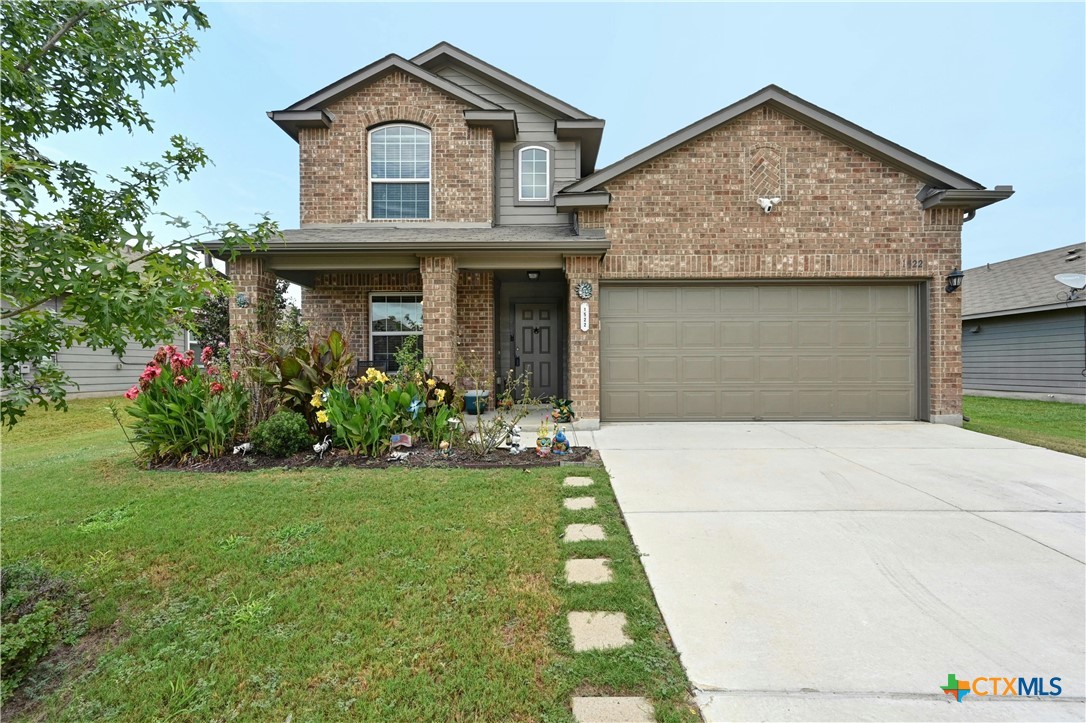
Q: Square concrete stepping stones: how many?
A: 6